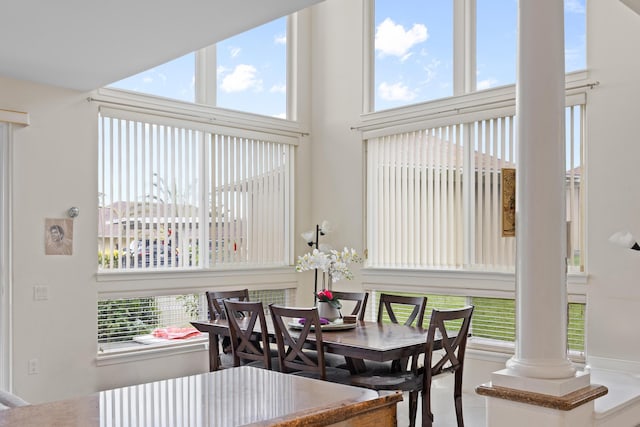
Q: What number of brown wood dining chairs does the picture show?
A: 6